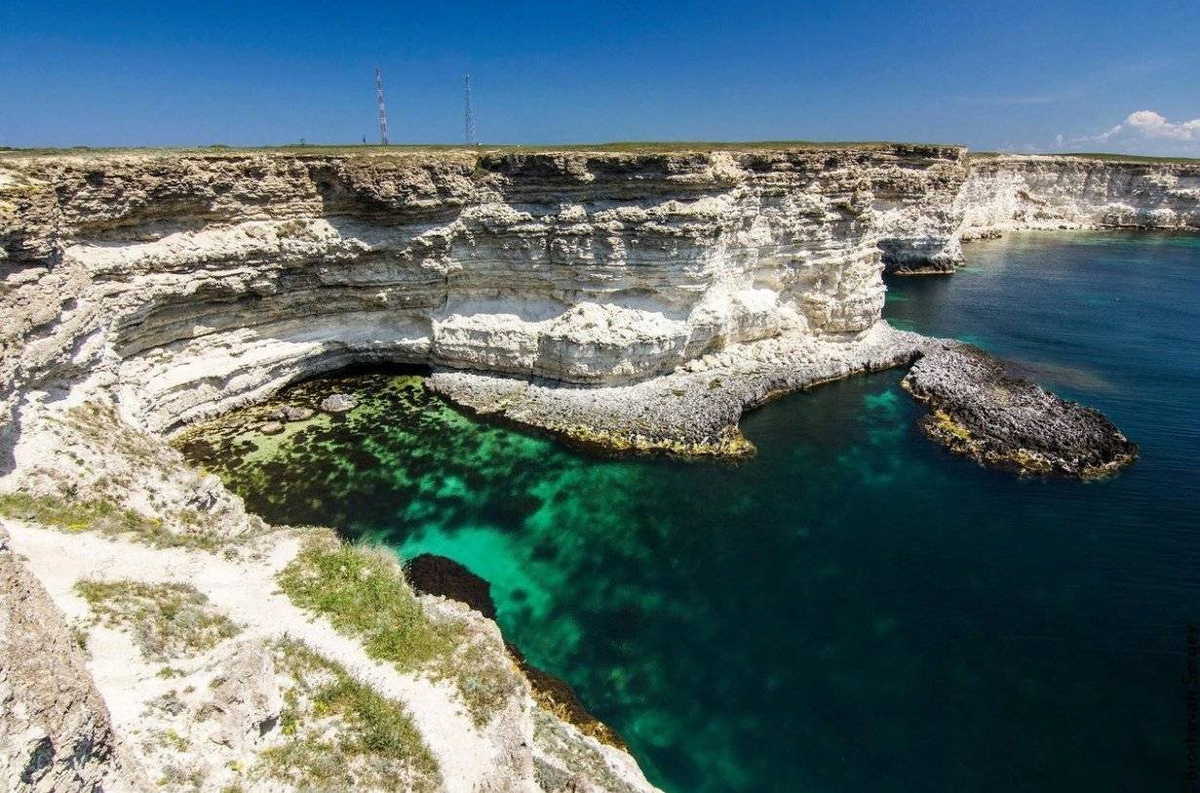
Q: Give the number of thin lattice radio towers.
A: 2